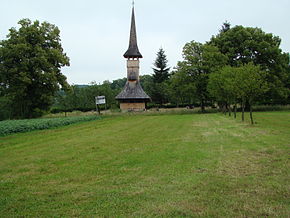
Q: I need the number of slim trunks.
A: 5